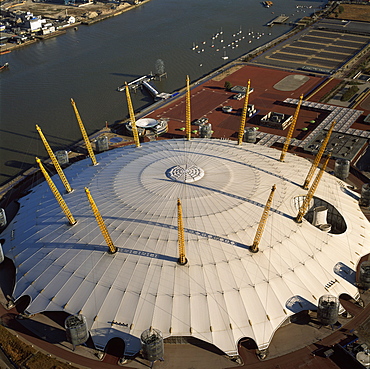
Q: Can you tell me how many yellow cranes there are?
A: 12